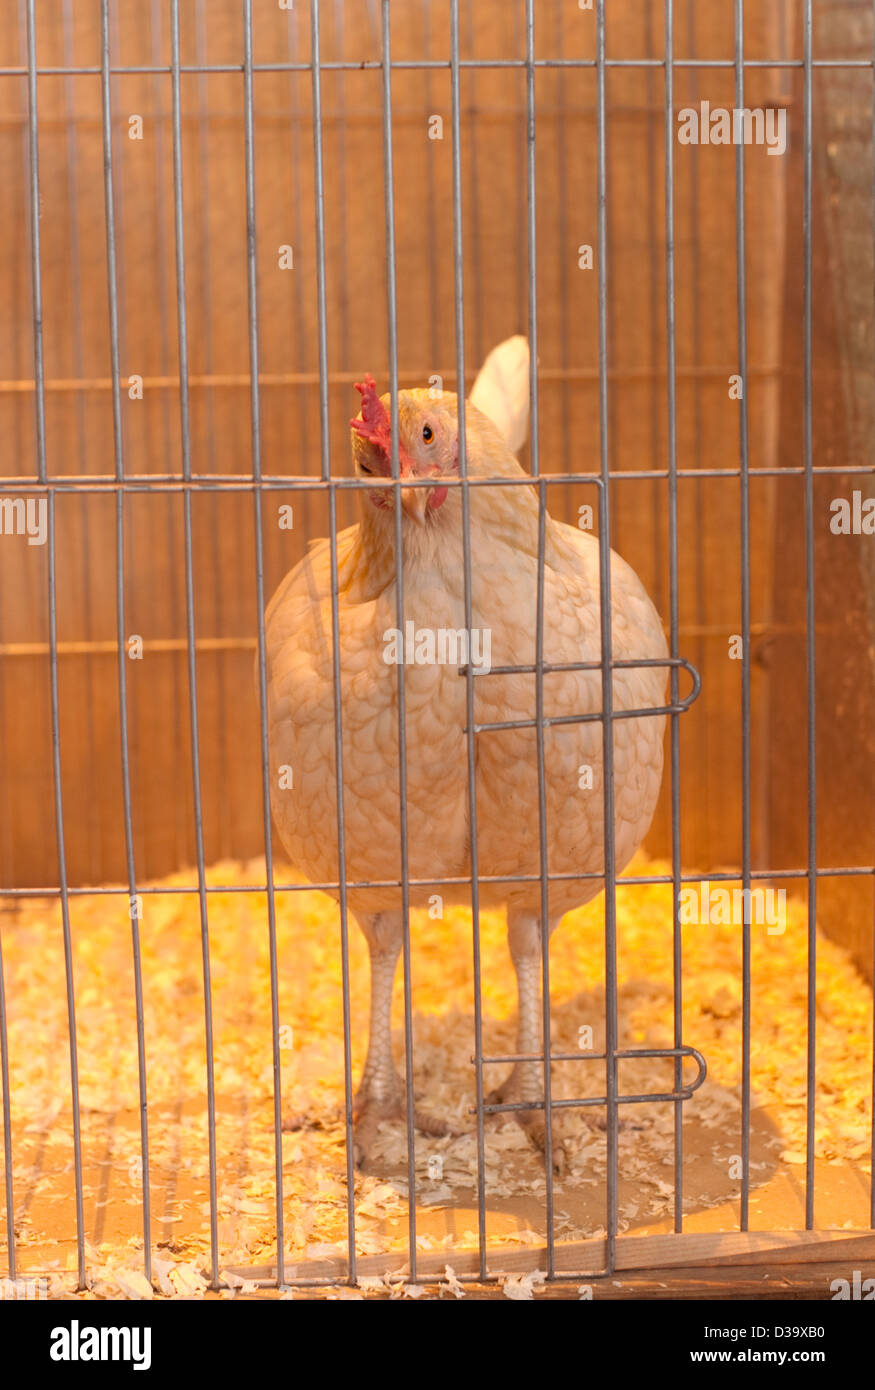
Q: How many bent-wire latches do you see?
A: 2